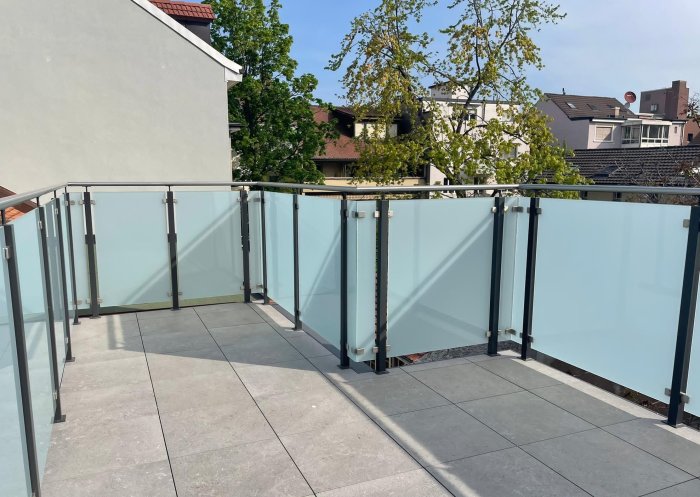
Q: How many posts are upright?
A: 14